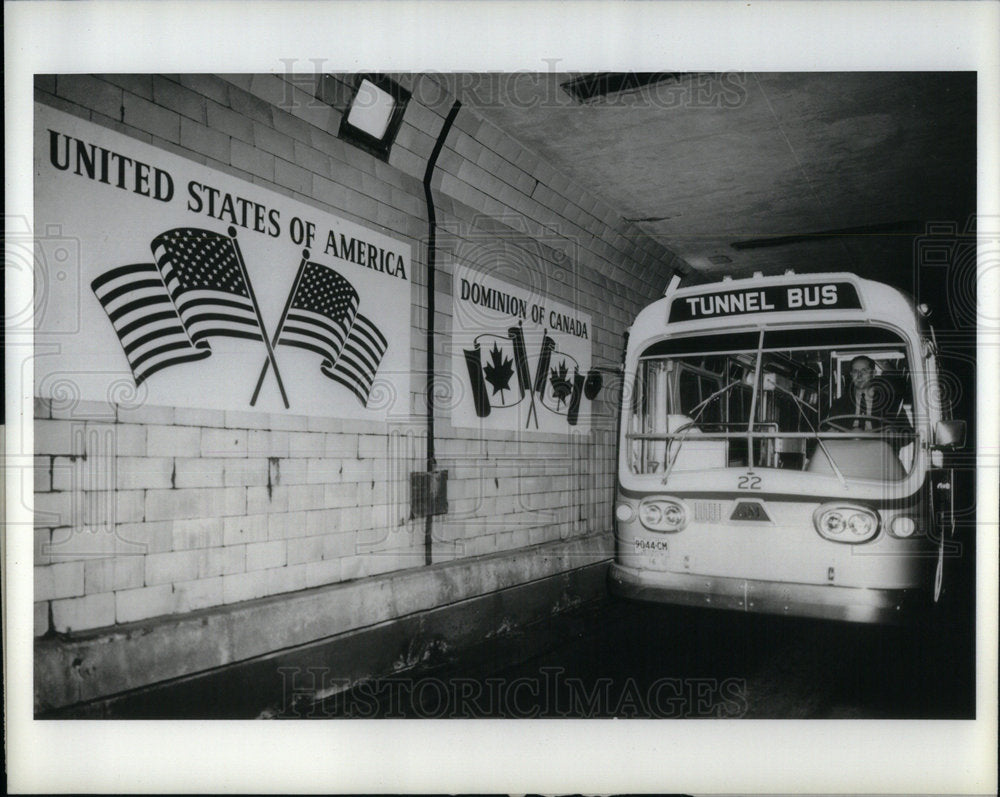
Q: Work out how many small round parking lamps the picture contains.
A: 2